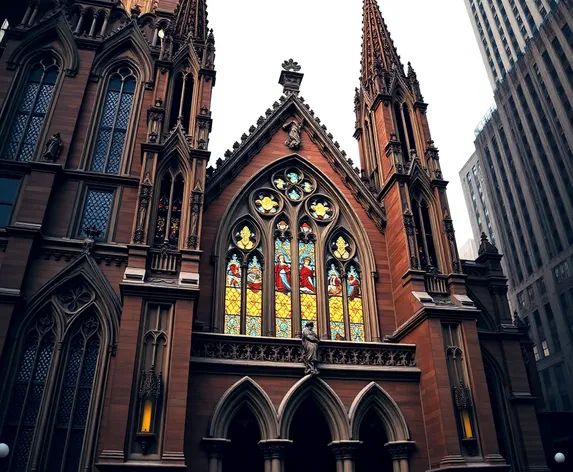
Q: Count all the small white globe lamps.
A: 2